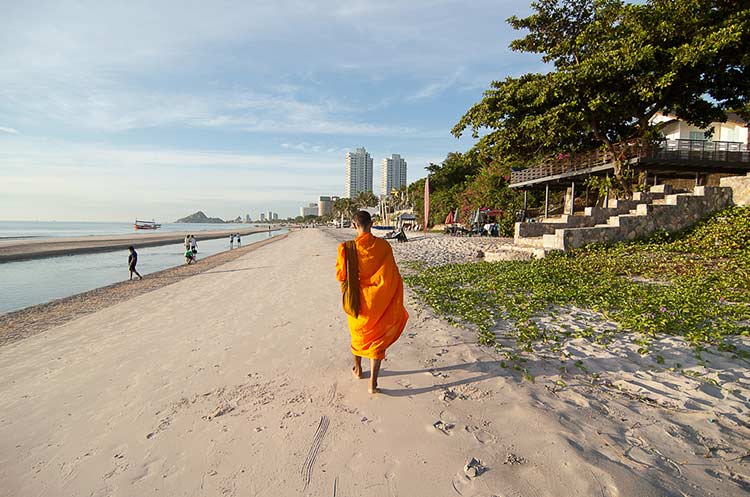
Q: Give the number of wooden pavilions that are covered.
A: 1